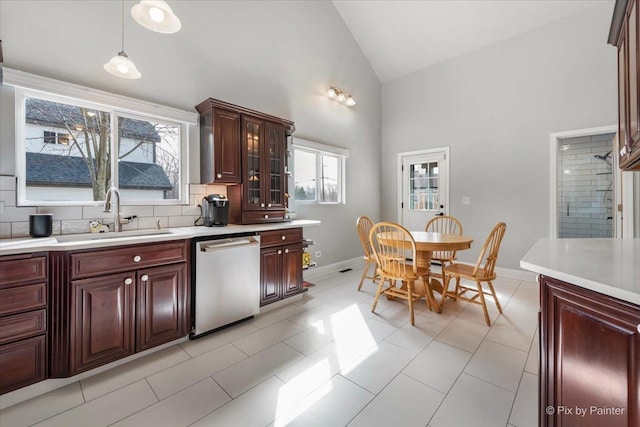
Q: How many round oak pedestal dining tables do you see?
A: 1